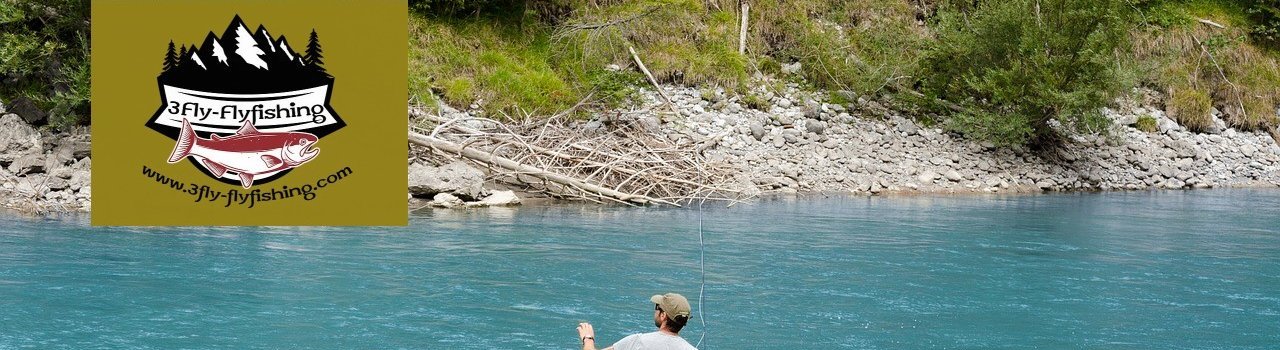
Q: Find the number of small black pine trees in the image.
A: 3